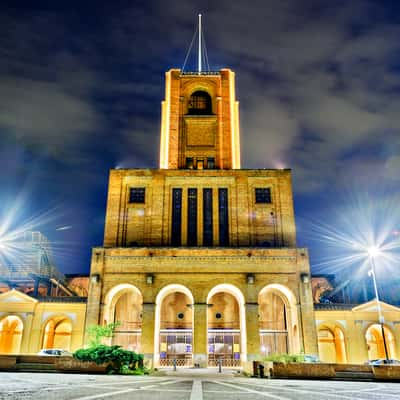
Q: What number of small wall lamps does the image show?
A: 4